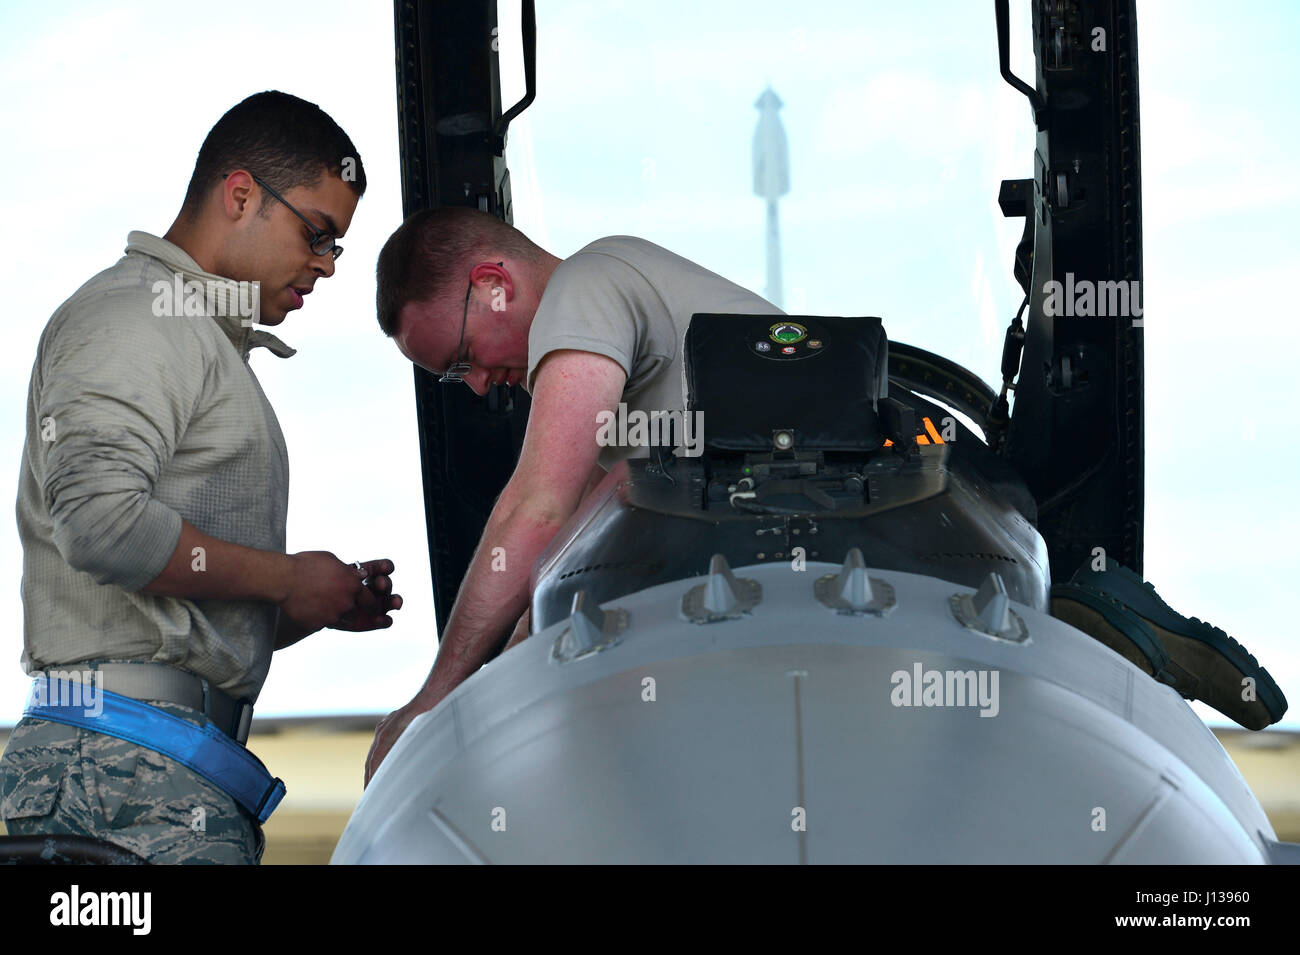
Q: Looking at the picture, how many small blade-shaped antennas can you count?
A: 4